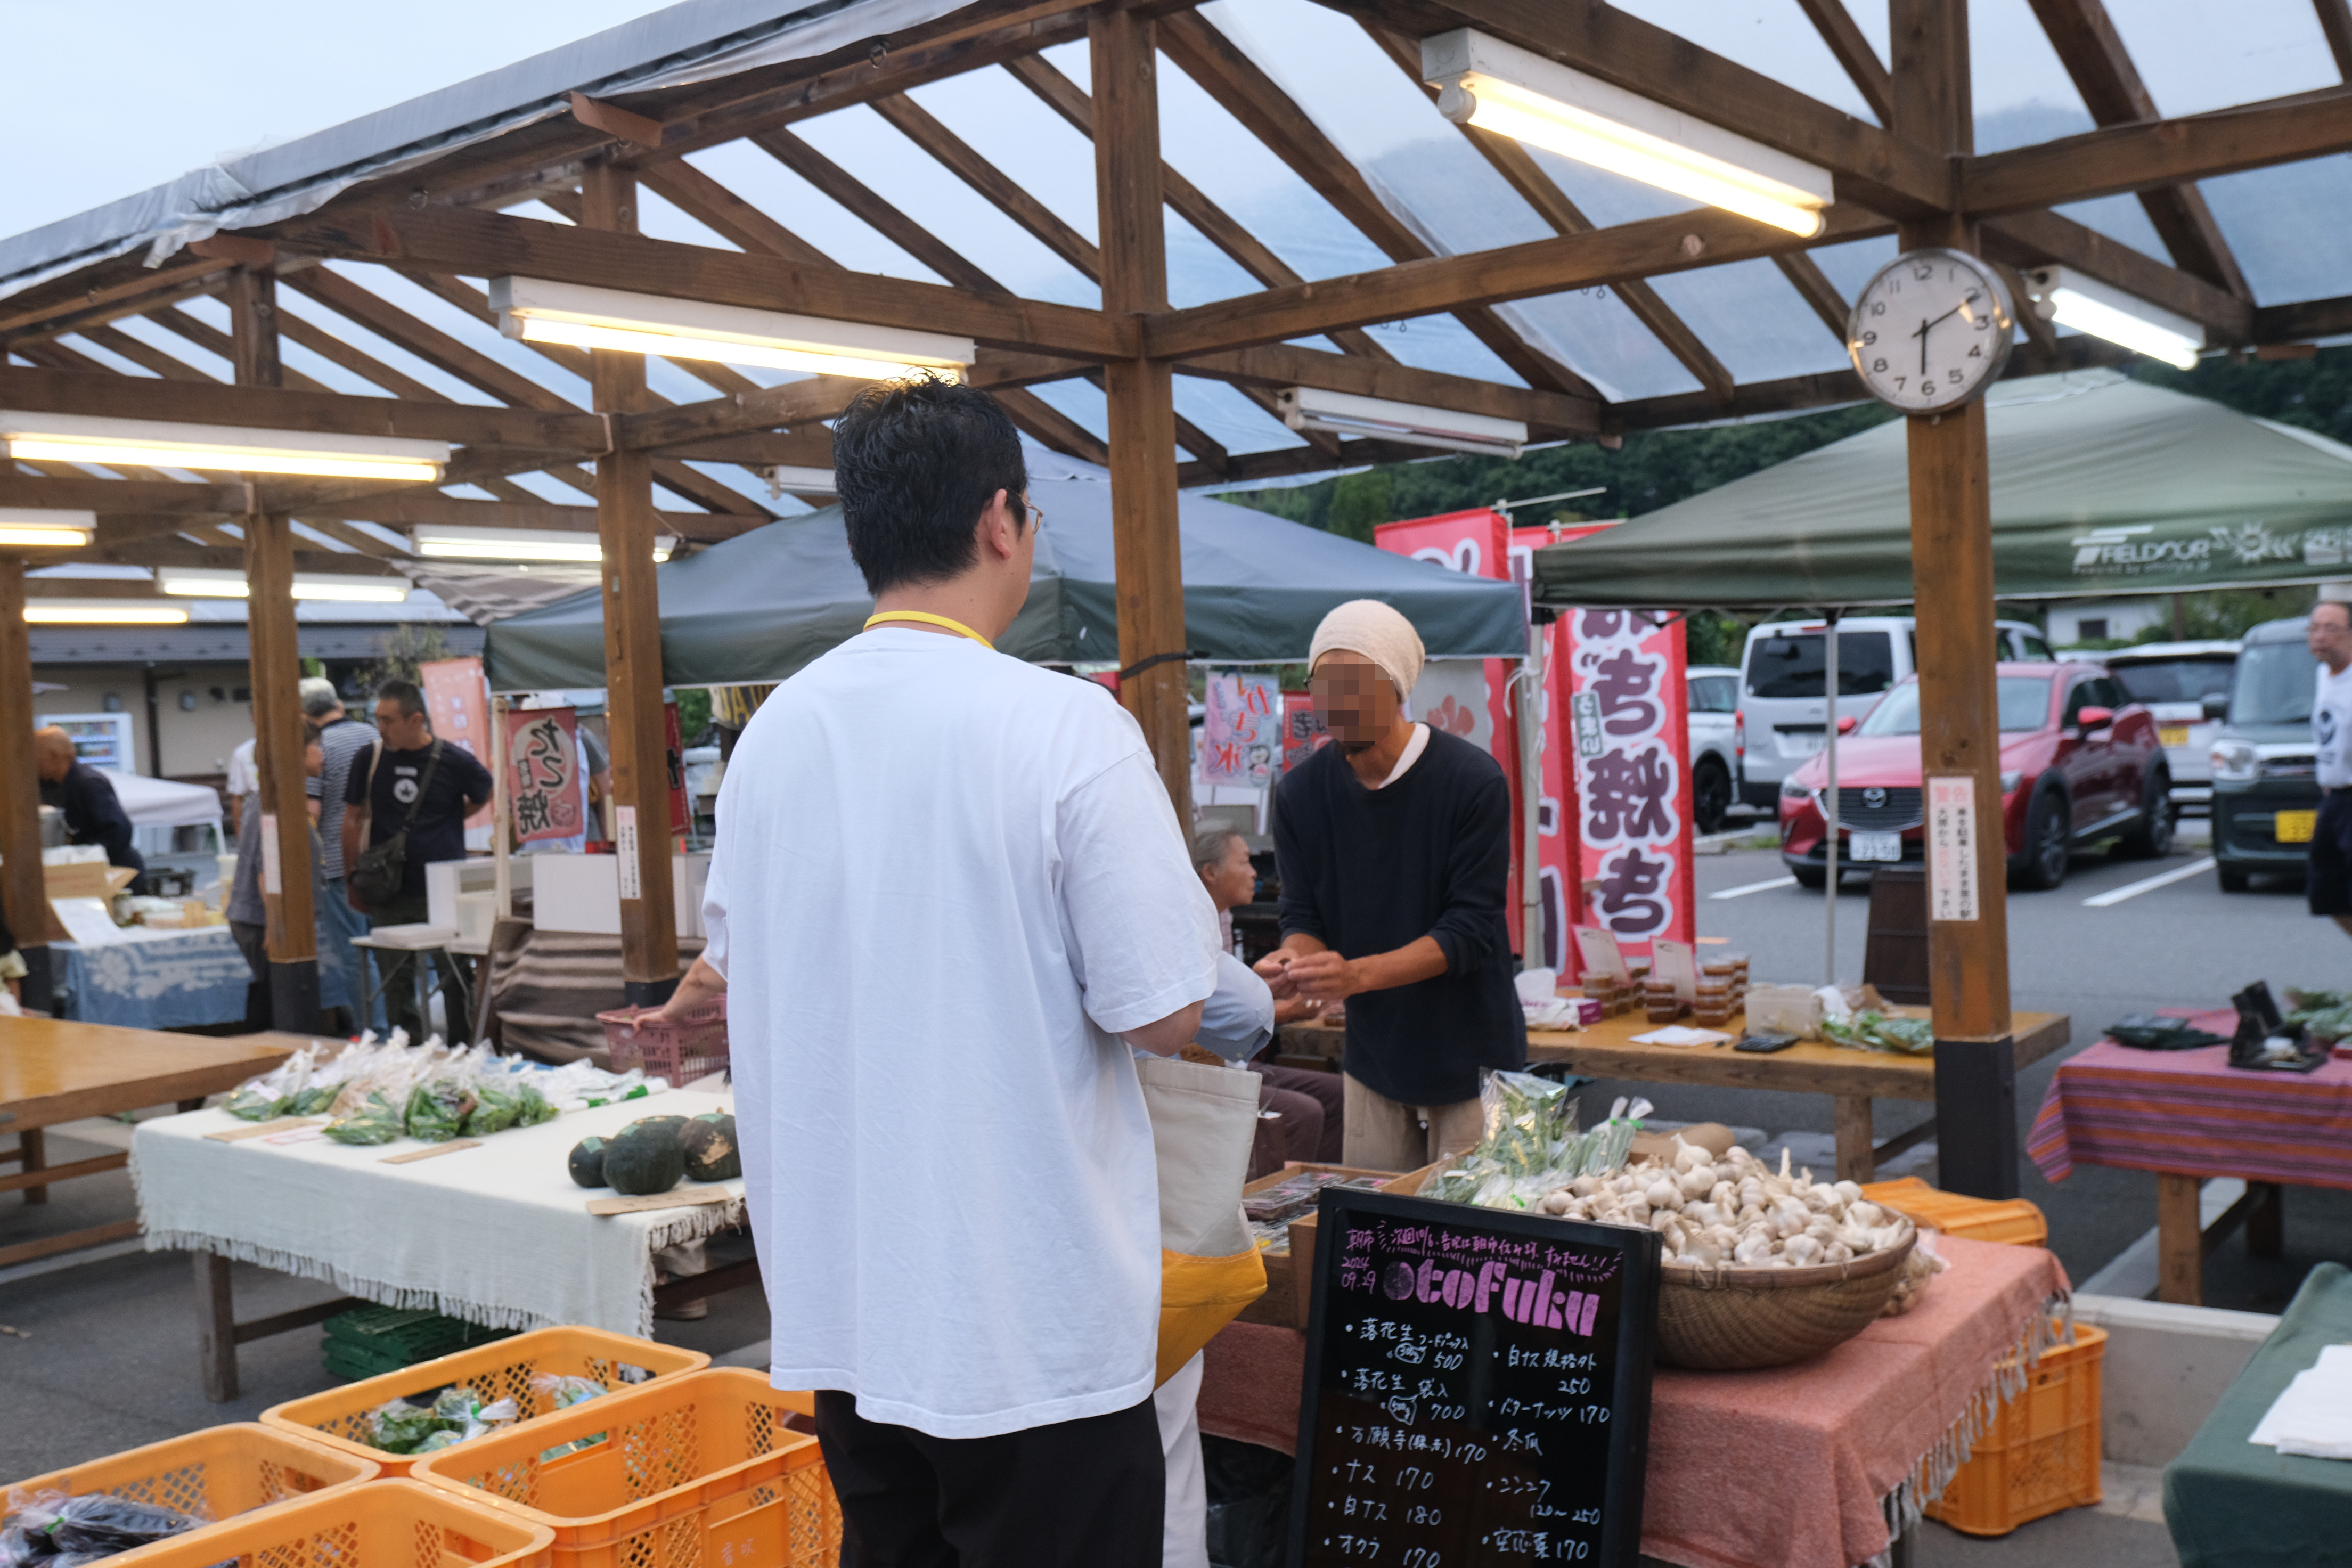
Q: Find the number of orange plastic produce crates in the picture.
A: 6